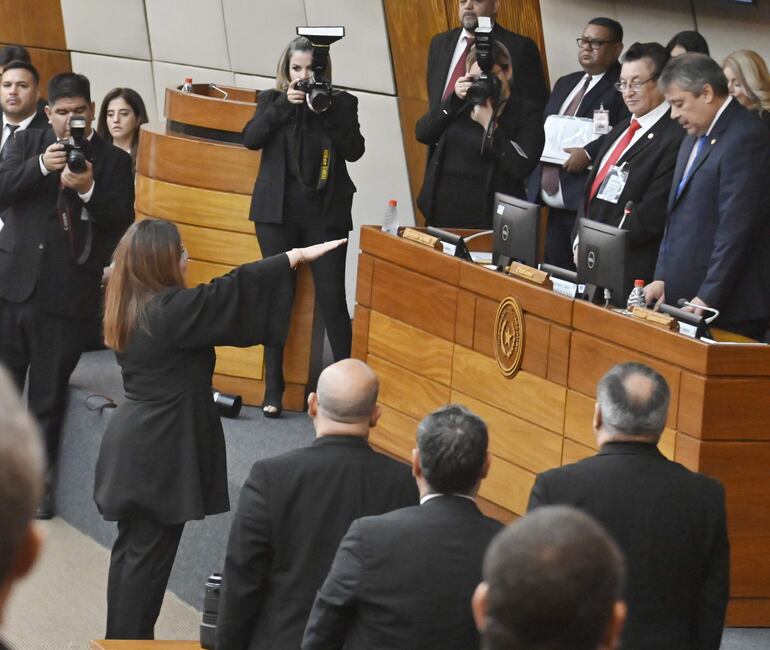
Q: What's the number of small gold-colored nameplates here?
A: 3